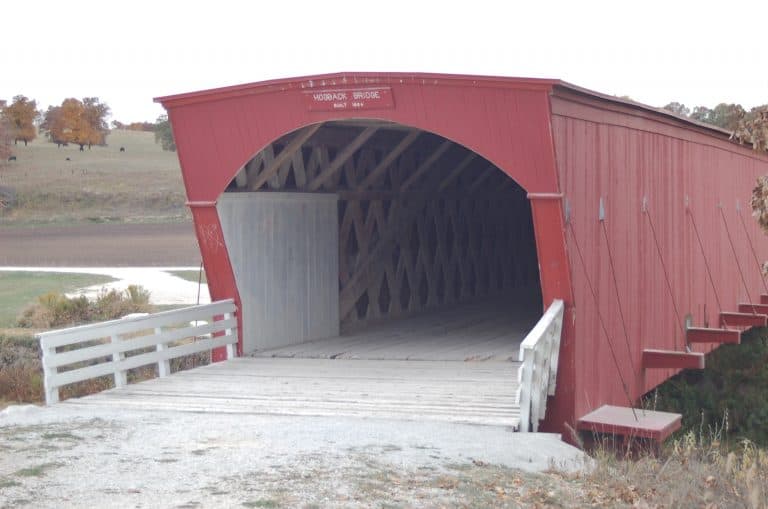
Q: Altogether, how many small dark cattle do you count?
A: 3